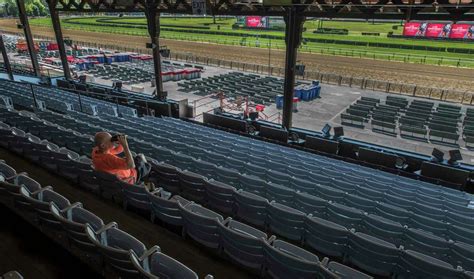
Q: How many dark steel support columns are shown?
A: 5